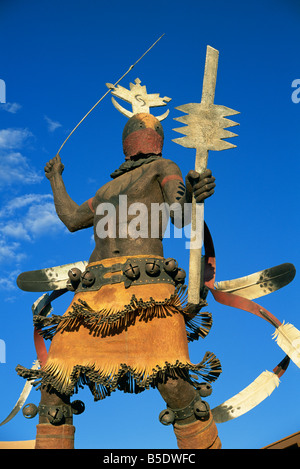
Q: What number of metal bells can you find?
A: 13